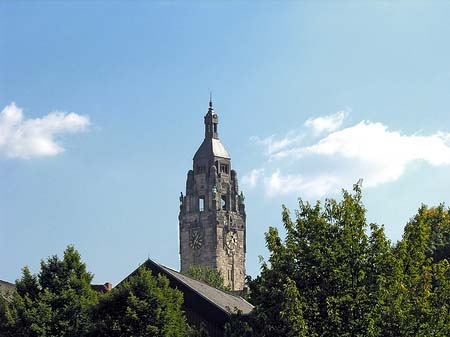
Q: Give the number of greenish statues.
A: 3